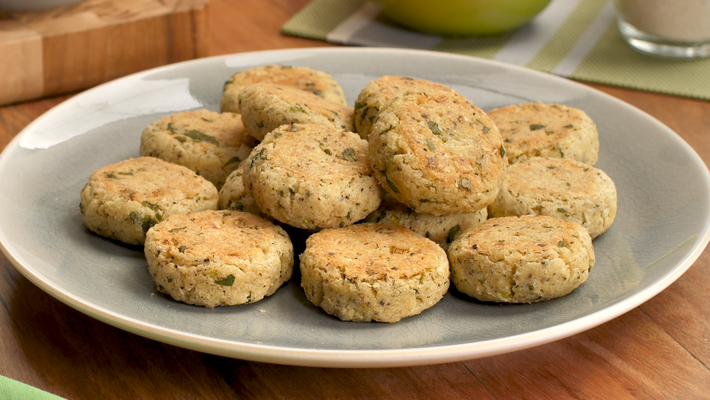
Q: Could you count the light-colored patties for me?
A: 14